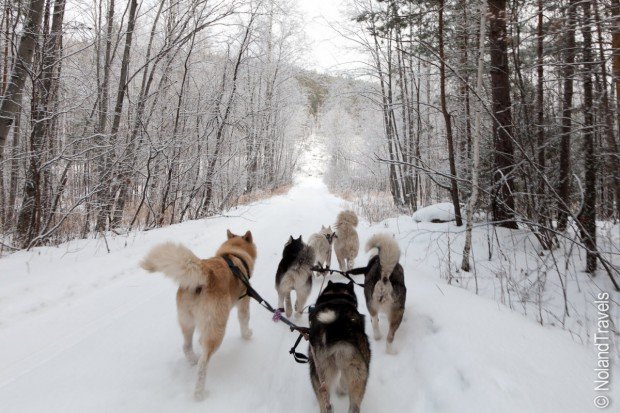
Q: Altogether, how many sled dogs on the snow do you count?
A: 6